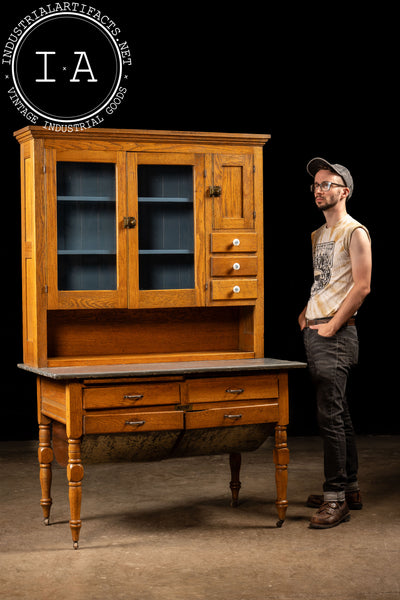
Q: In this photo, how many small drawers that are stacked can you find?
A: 3